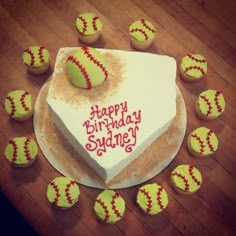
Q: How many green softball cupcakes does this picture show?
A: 12